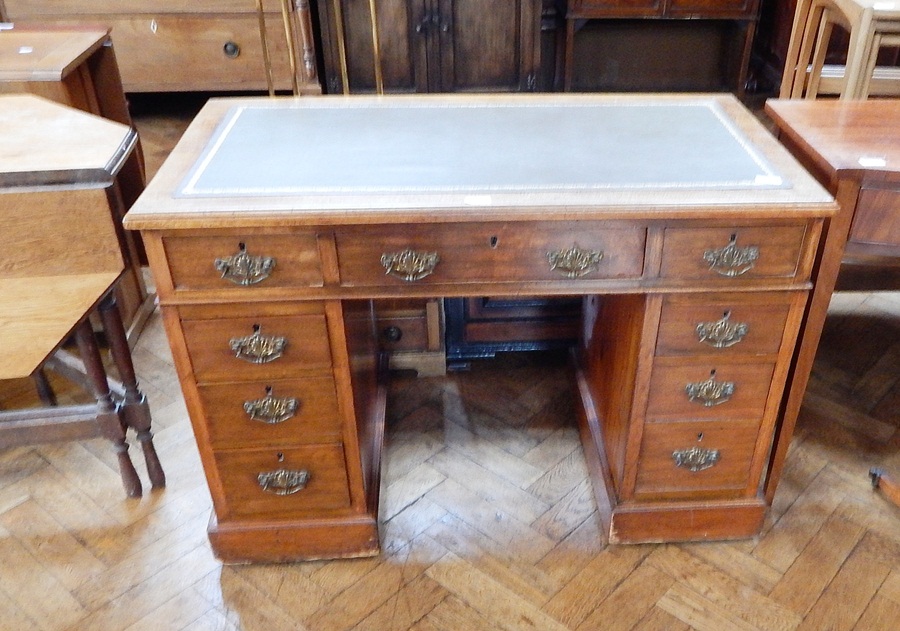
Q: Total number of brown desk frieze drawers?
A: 3